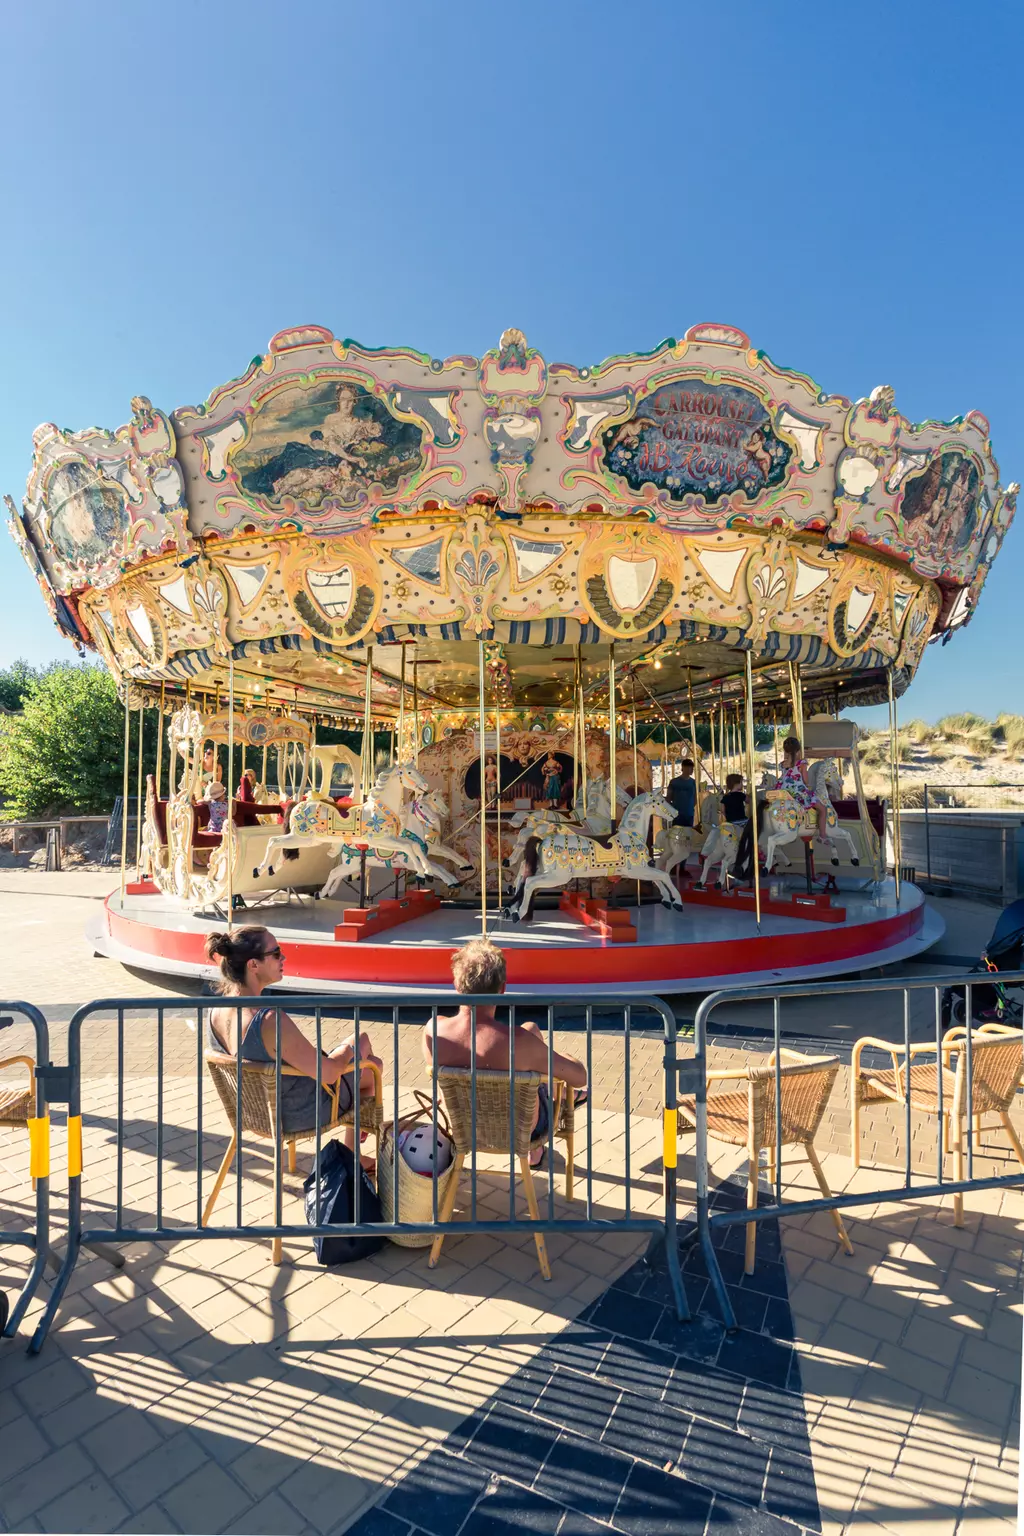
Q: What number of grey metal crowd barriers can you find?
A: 3